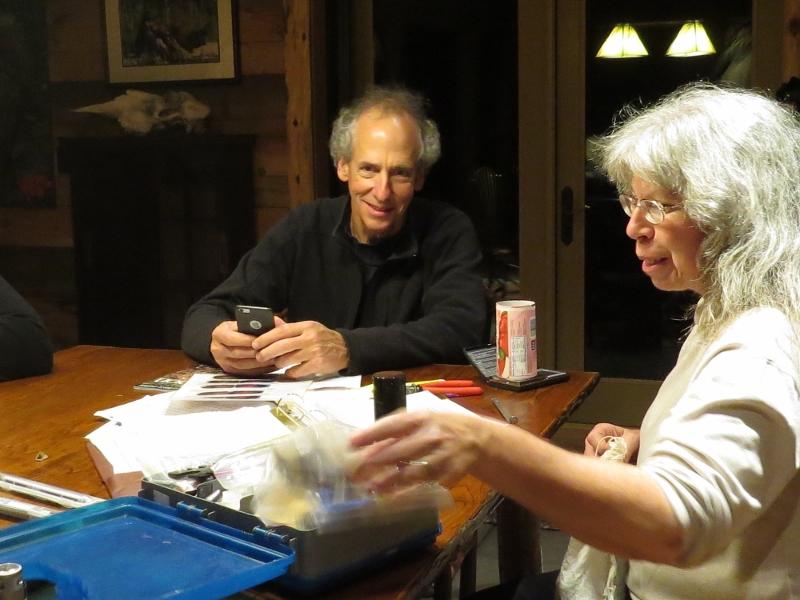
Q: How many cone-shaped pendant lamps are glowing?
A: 2